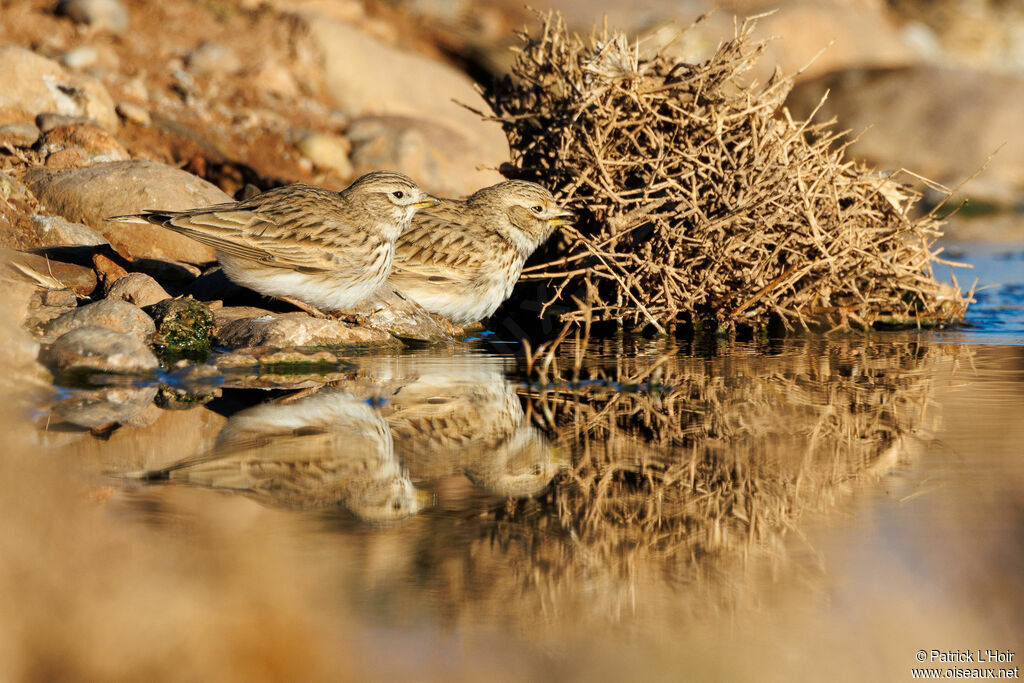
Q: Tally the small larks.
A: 2